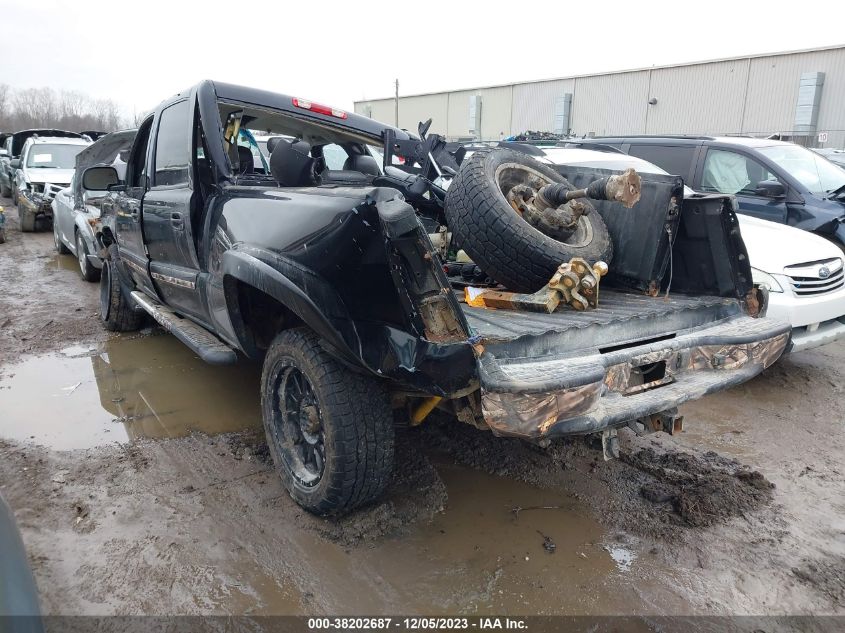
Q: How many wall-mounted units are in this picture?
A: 3